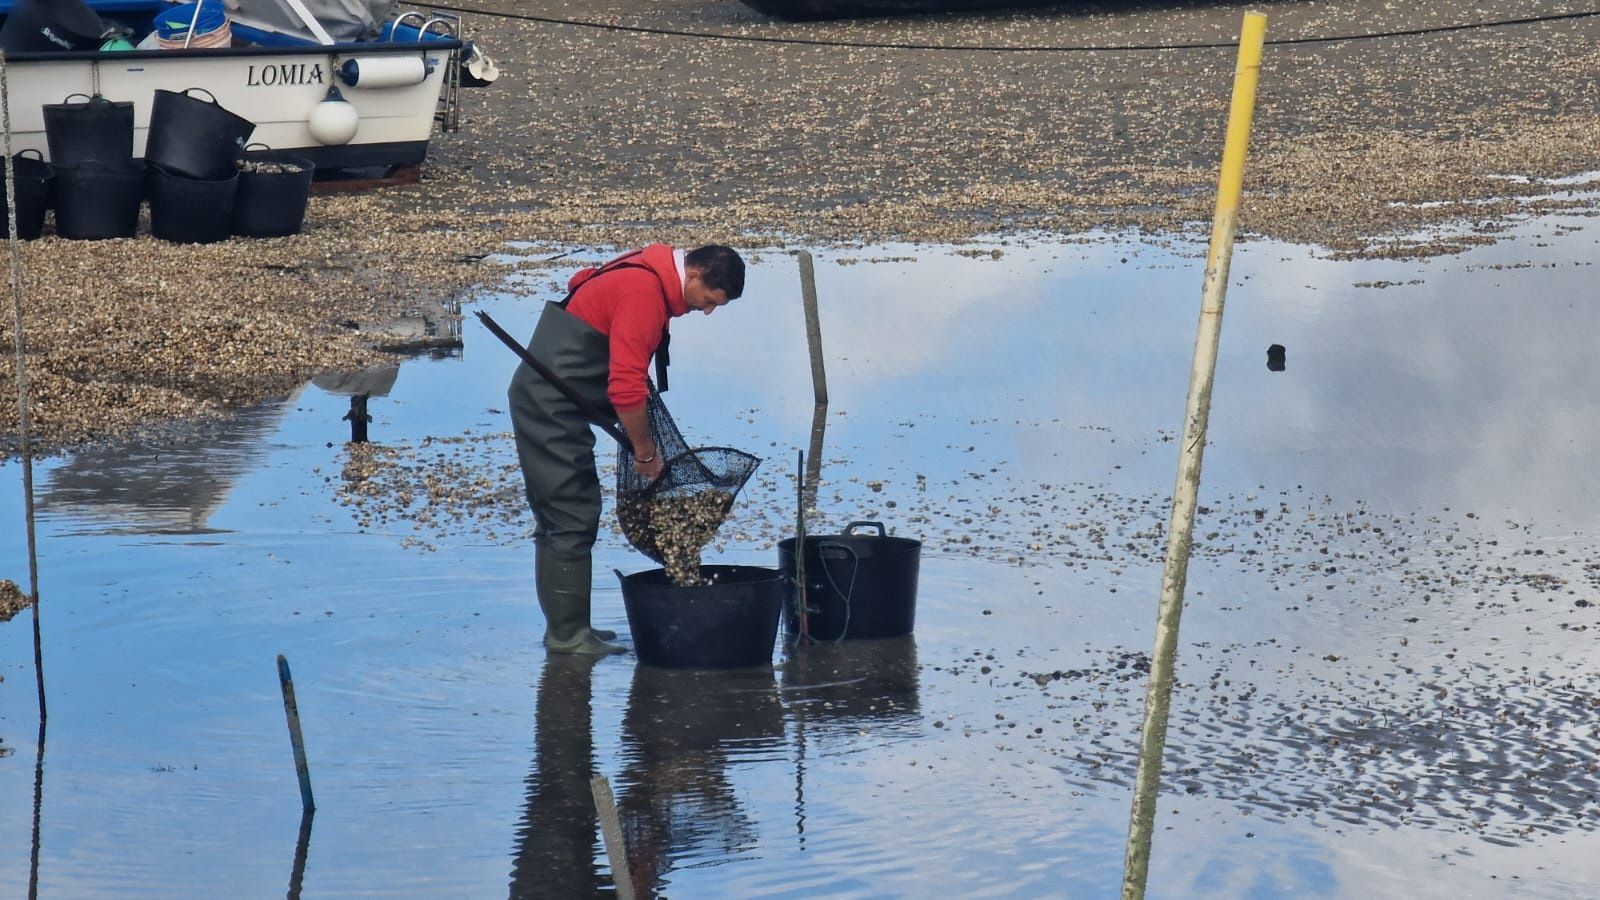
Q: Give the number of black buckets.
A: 8